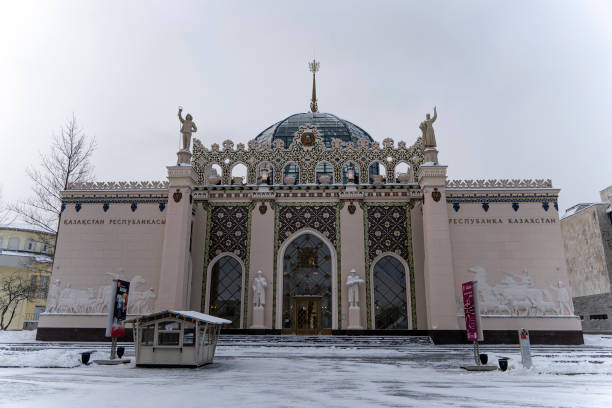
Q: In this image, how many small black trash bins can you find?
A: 4